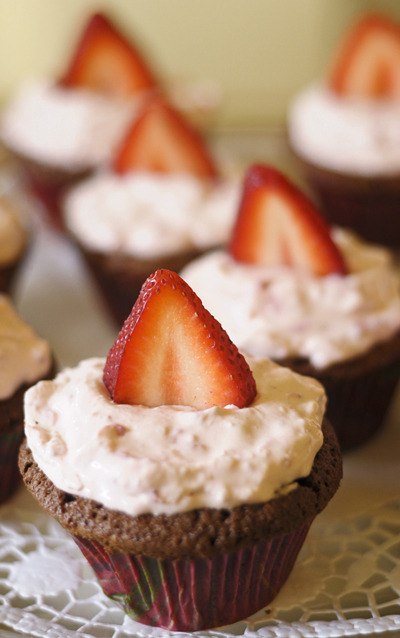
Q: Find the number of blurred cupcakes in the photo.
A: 6